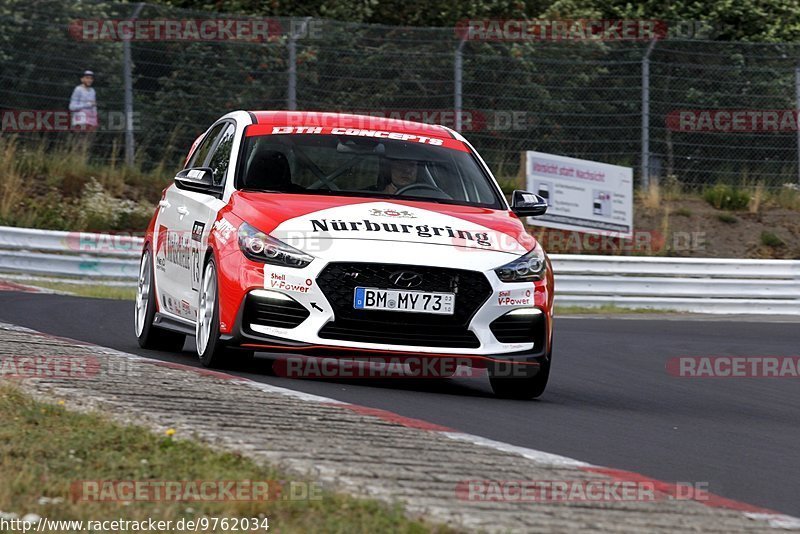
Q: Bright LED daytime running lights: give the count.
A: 2